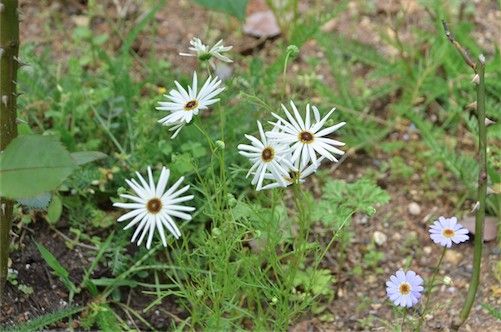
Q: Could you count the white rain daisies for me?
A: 6